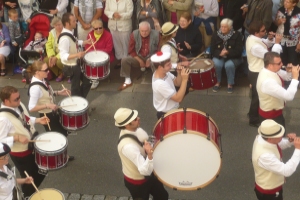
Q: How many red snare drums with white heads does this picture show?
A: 3